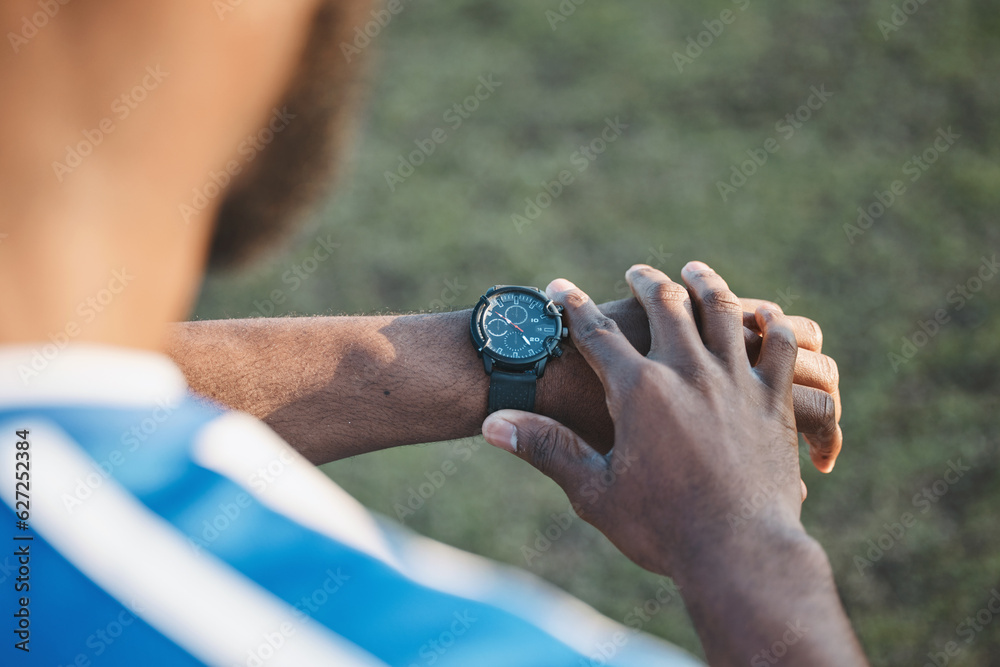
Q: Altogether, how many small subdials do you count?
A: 3